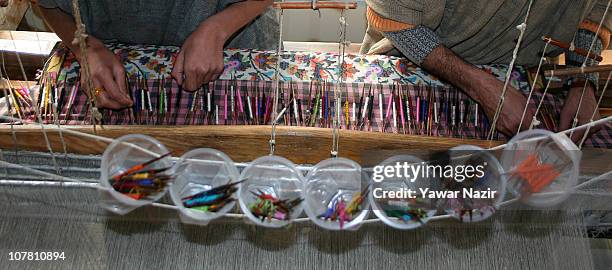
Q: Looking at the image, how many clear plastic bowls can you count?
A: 7